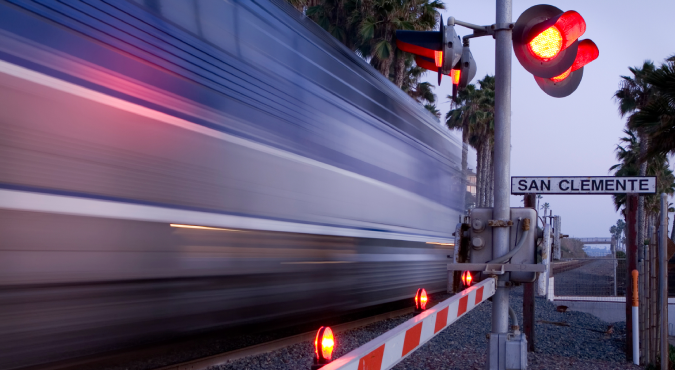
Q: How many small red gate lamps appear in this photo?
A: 3